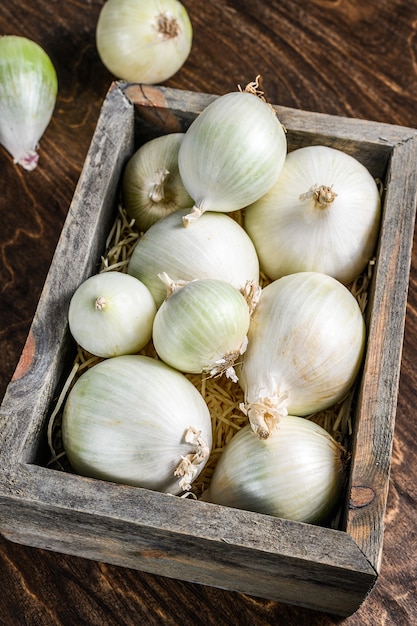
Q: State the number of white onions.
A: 11